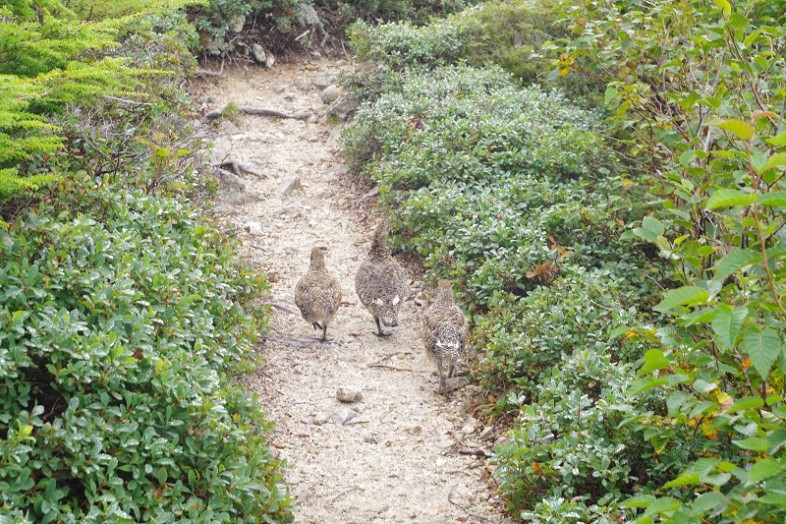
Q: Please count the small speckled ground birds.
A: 3